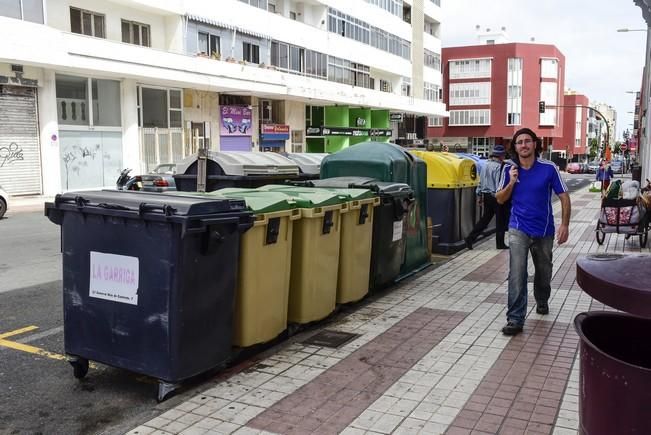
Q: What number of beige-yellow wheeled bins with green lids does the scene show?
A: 3